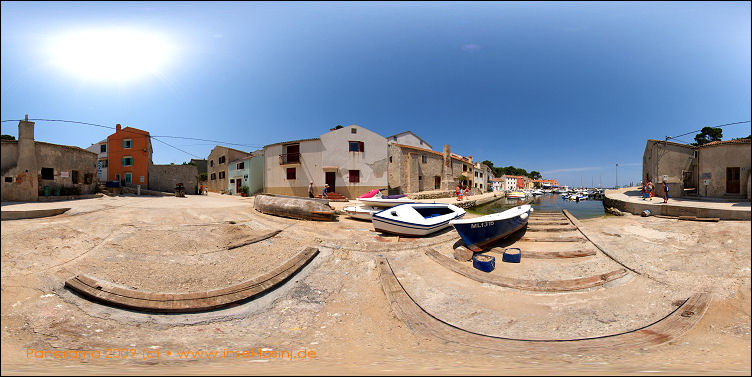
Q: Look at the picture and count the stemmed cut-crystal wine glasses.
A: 0